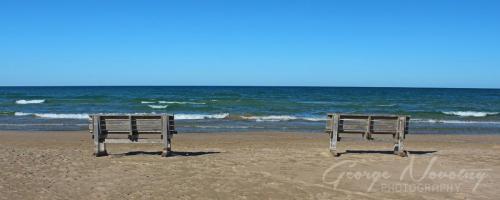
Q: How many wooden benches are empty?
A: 2